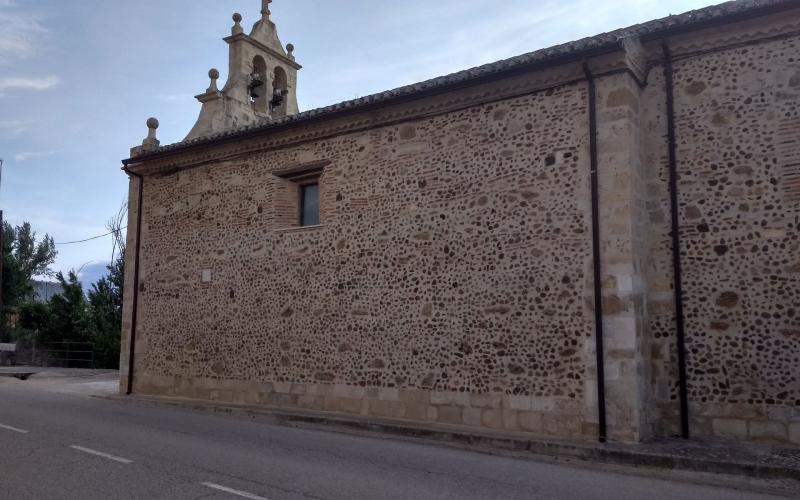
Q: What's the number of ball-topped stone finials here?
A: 4